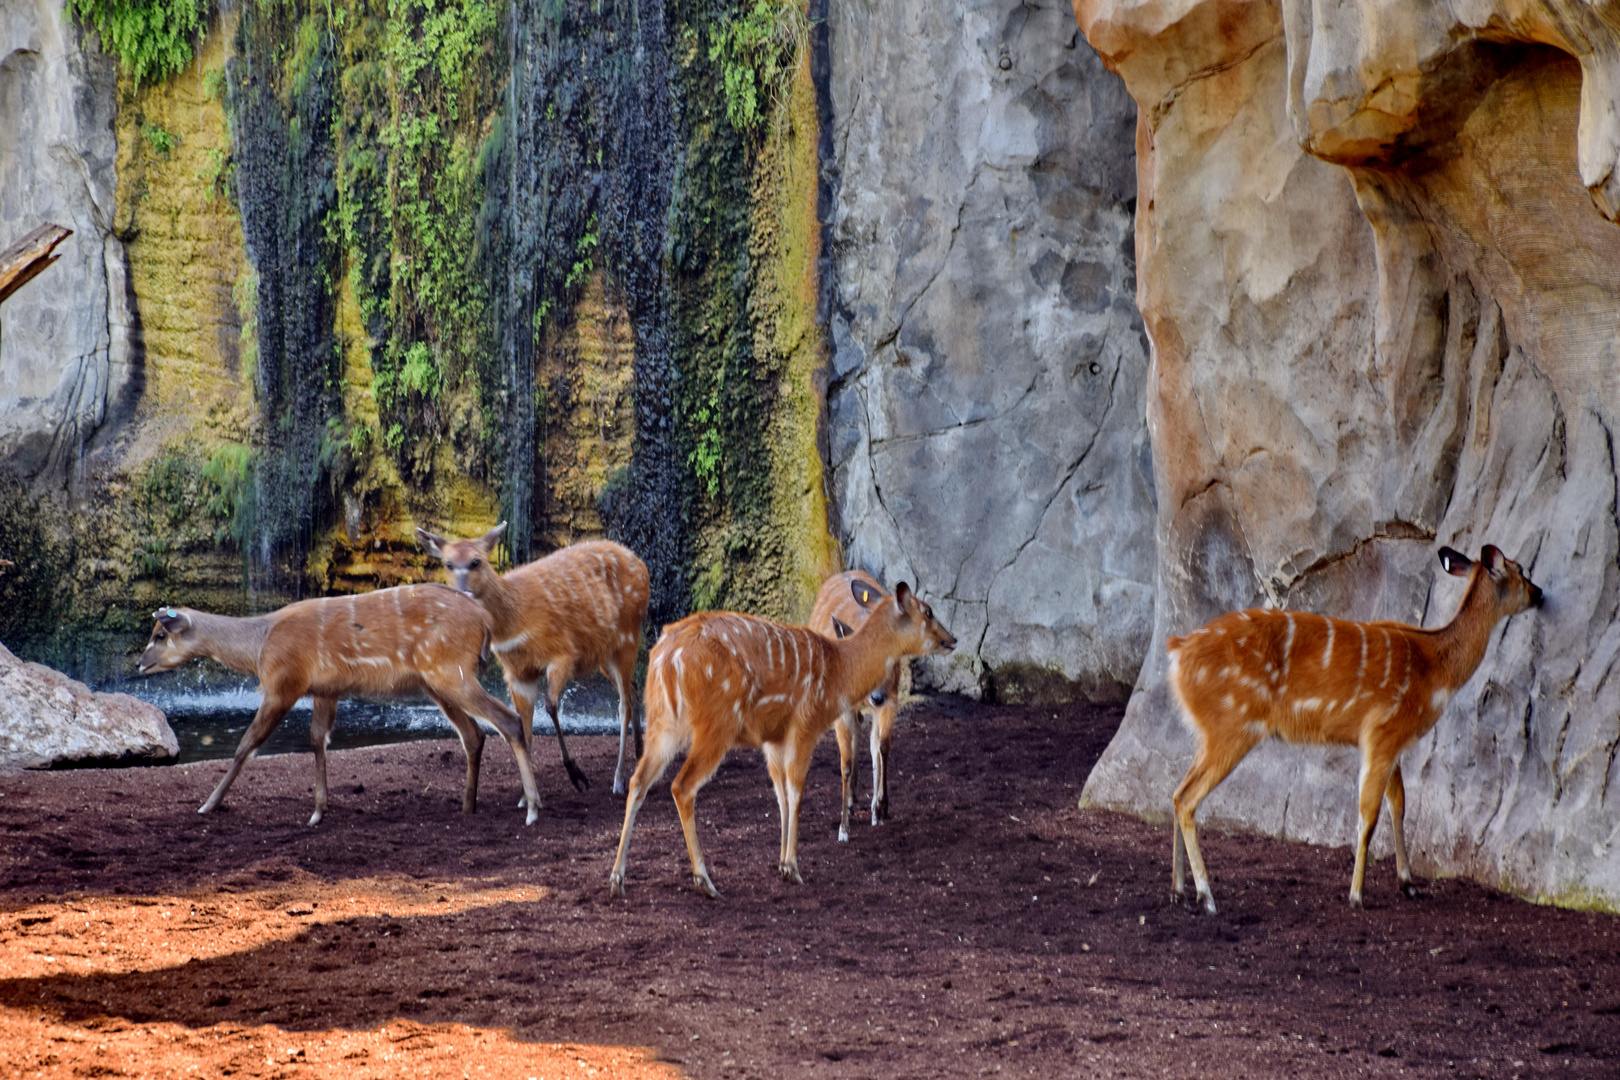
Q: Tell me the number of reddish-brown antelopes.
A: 5